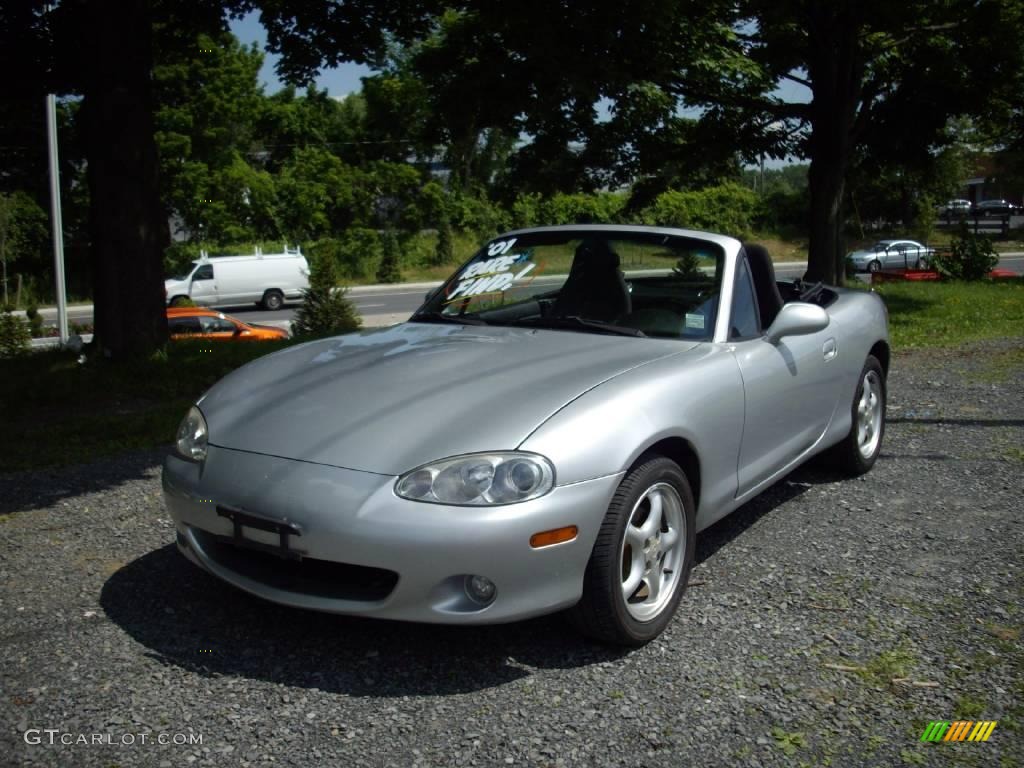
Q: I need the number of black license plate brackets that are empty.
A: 1